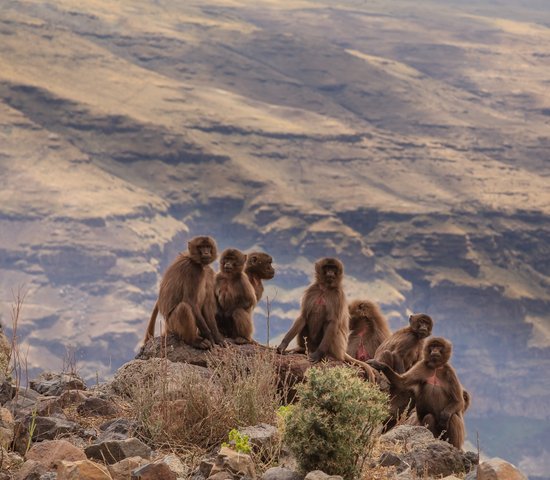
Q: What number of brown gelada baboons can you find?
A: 7